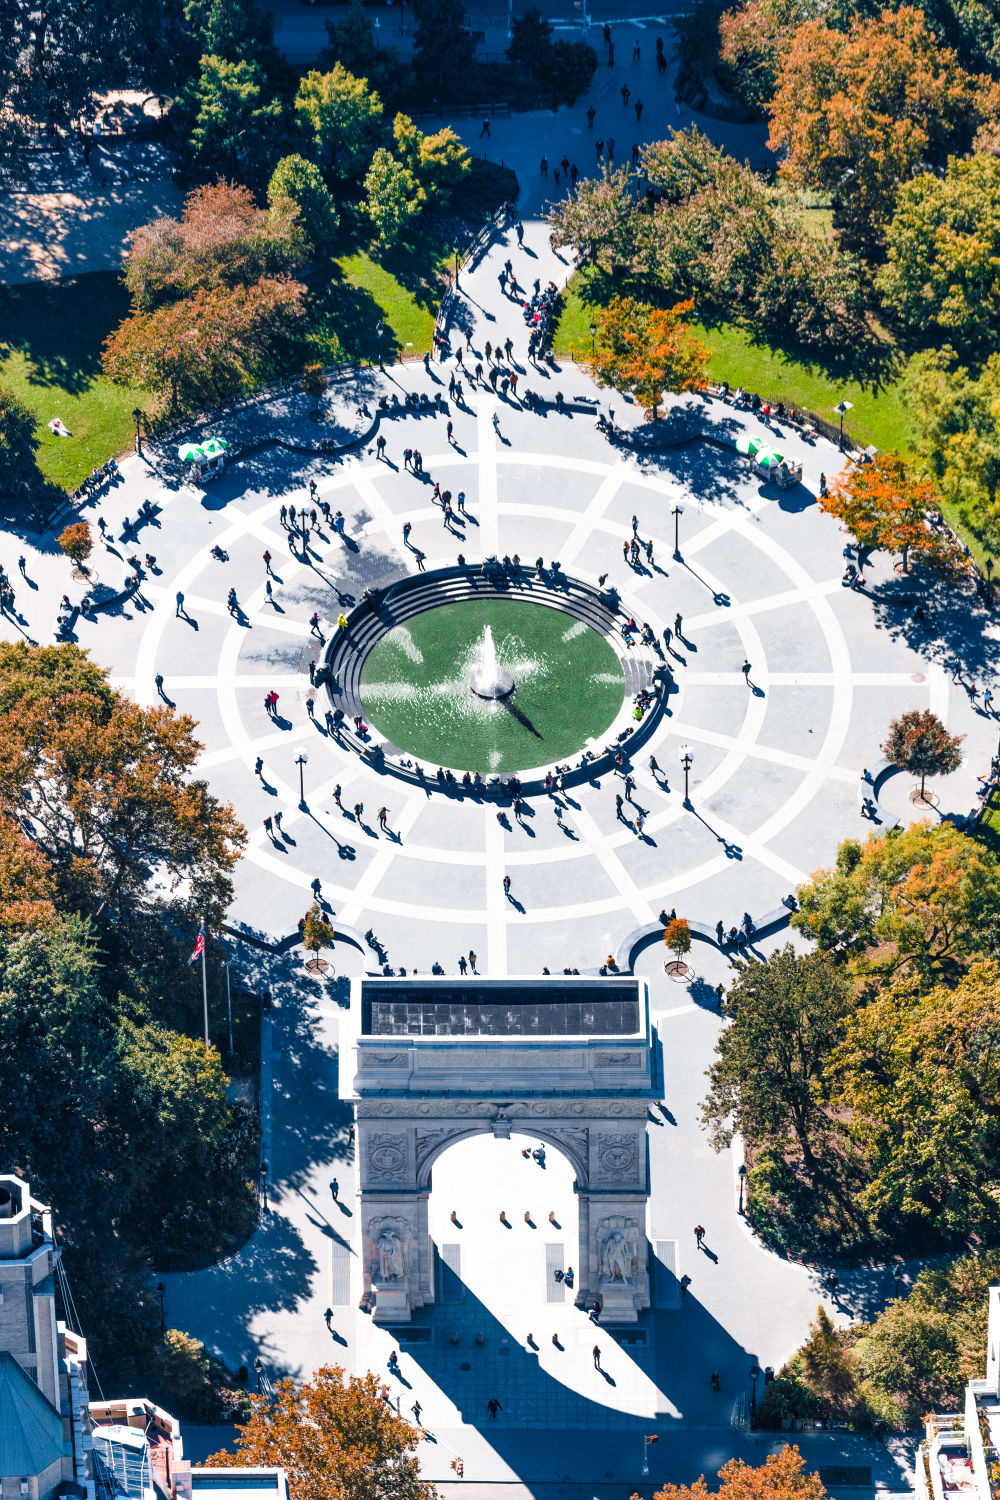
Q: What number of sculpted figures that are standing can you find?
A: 2